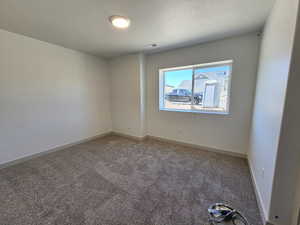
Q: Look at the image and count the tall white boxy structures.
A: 1